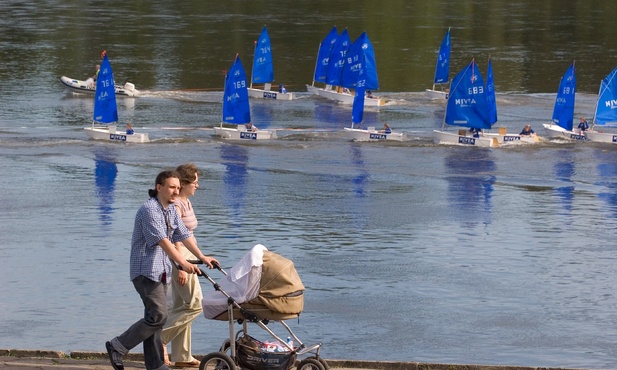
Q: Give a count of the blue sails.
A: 12